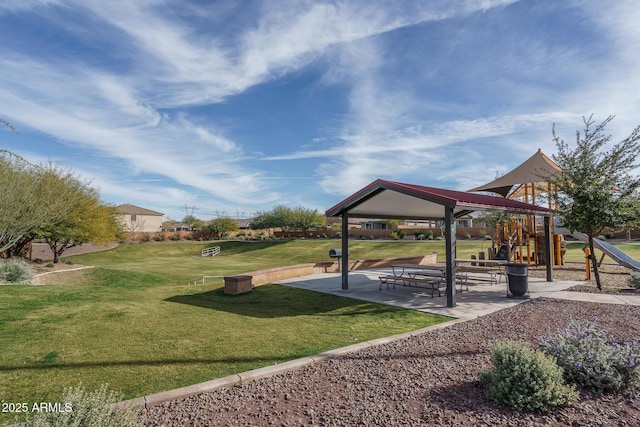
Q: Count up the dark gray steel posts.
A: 3